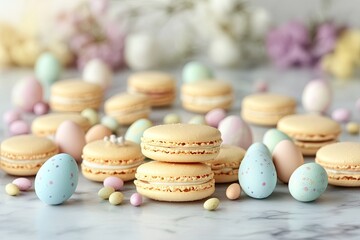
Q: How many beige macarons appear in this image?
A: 13